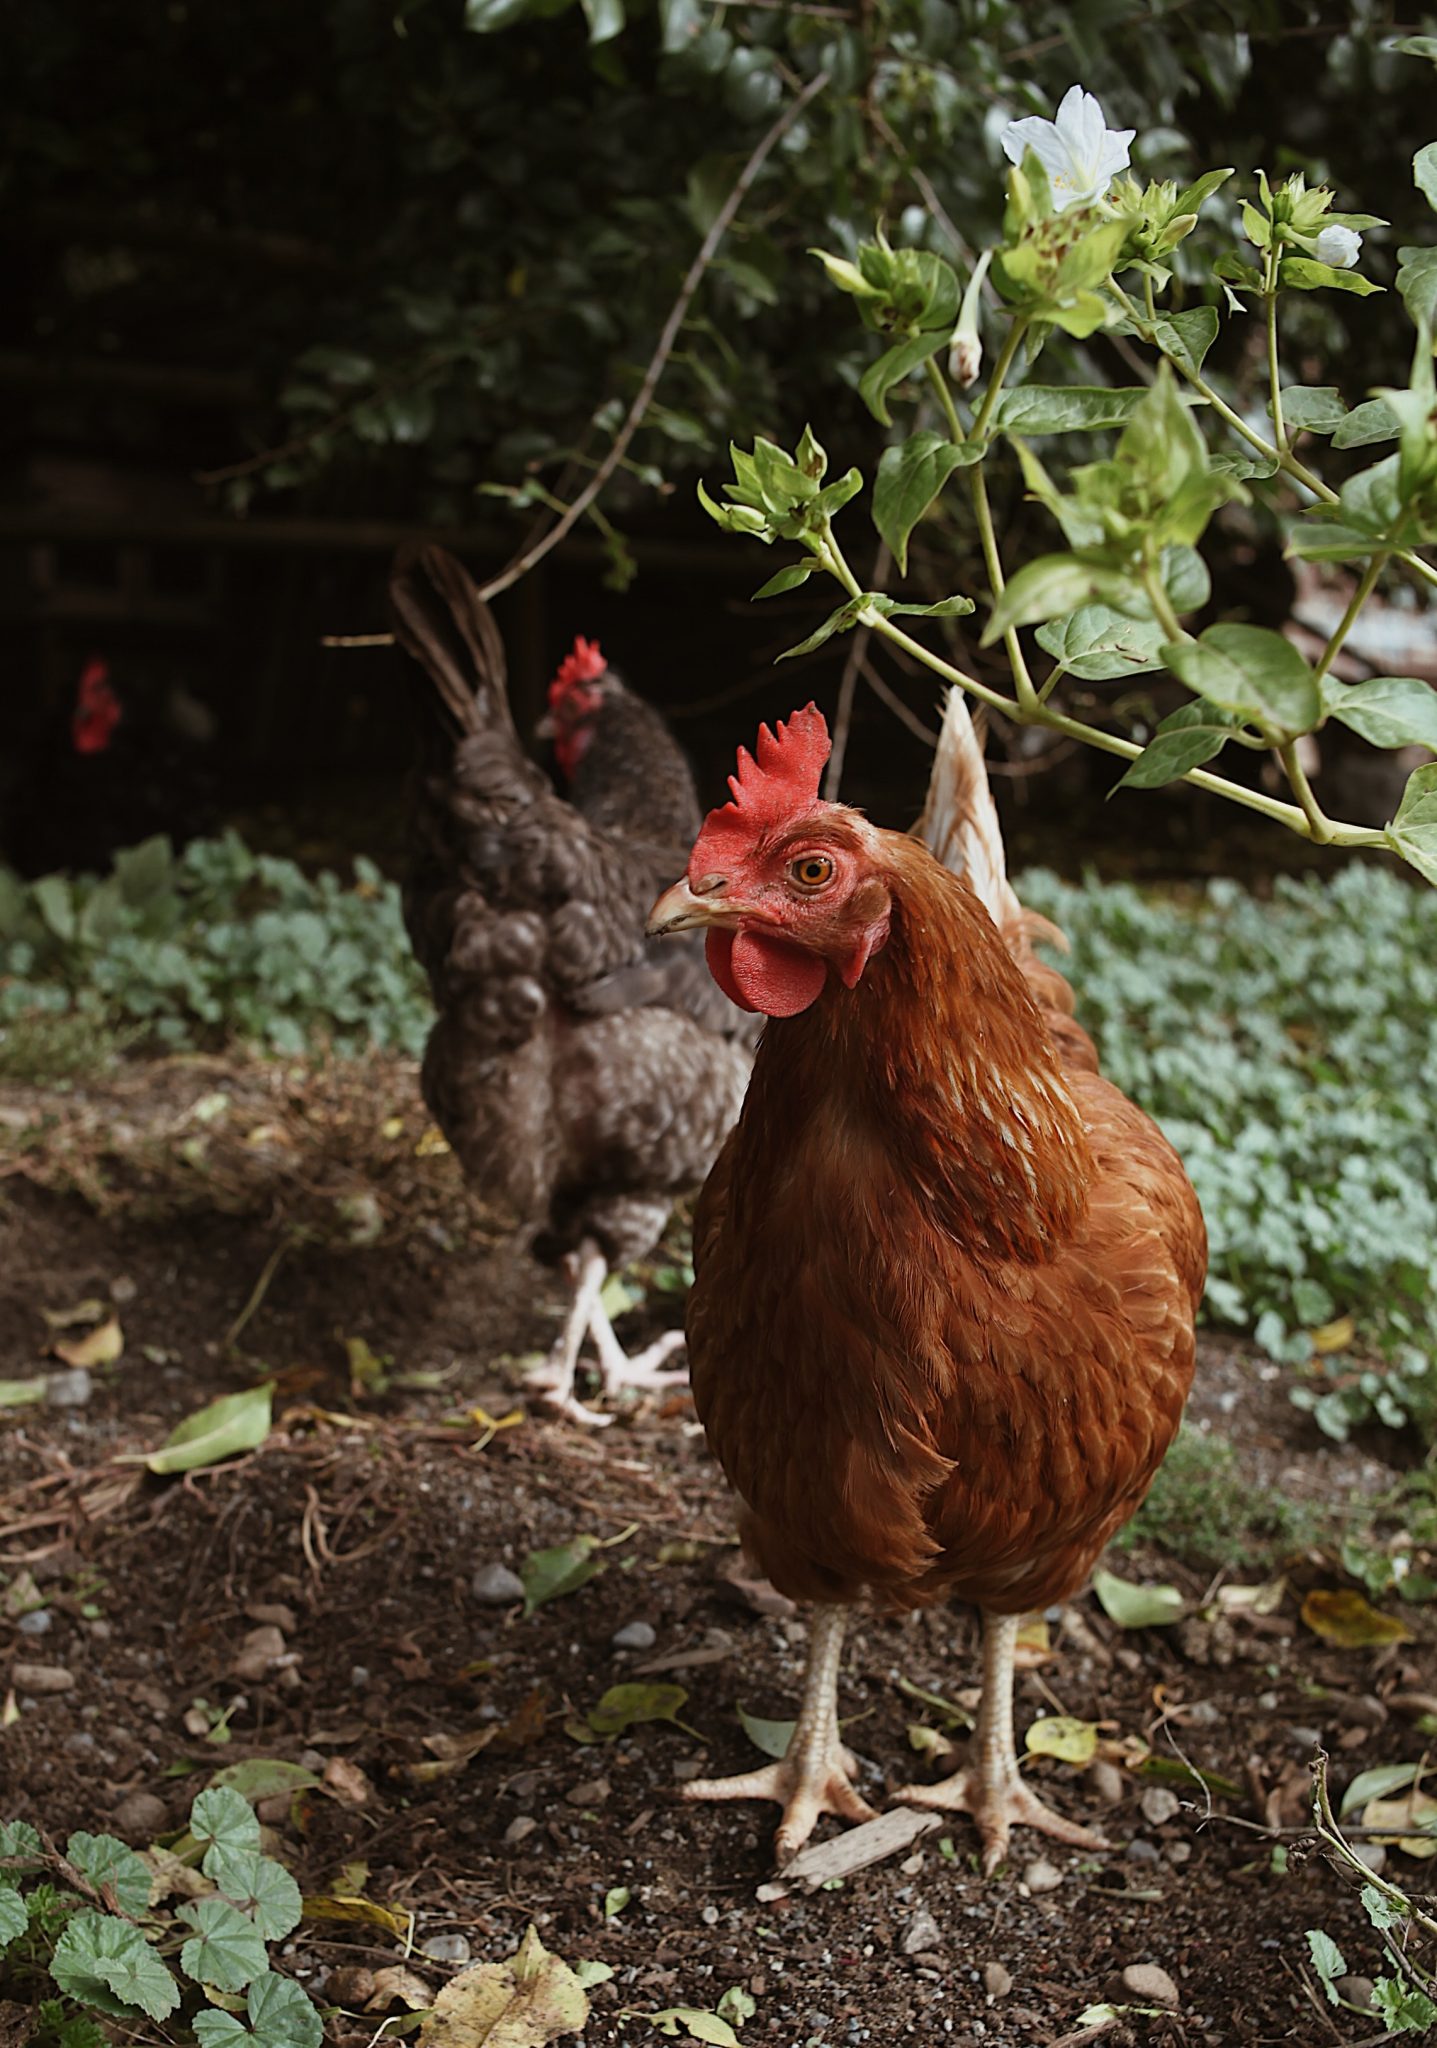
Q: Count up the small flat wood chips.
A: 1